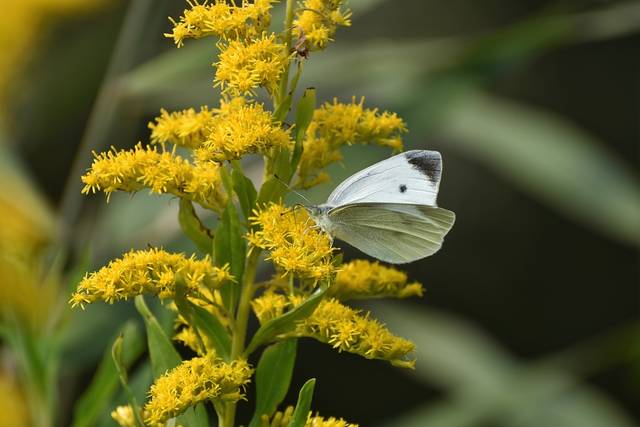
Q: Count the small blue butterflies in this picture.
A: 0